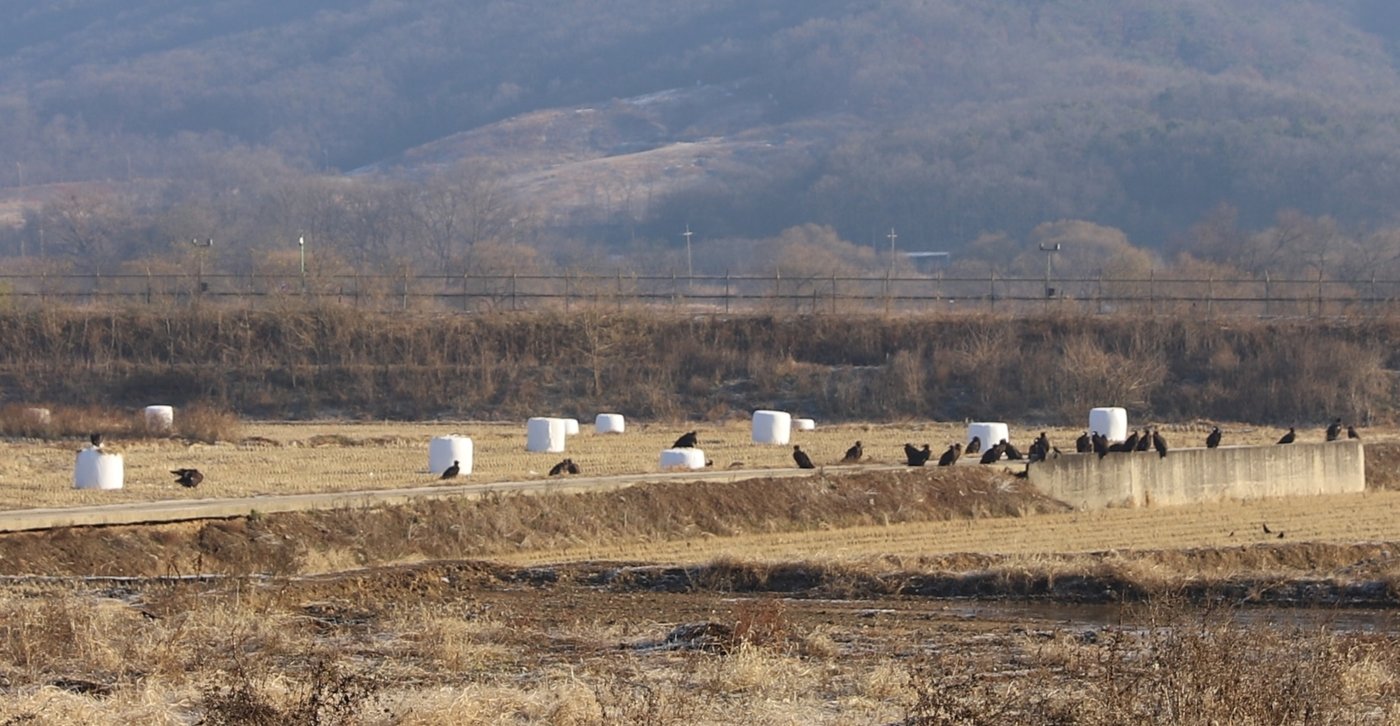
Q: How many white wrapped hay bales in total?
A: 12